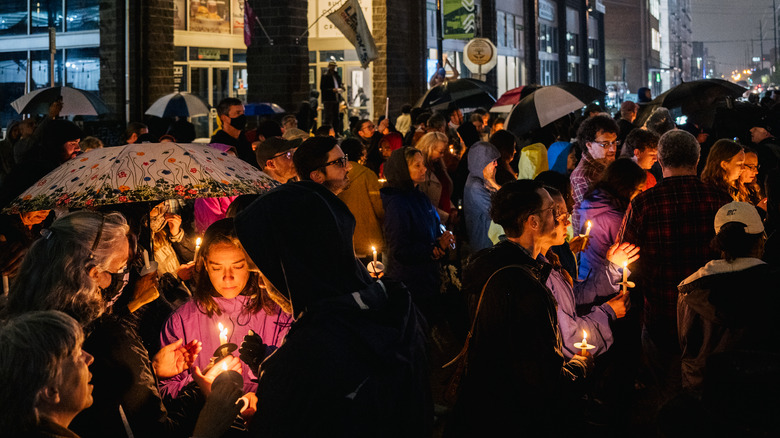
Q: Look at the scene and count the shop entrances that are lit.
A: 2